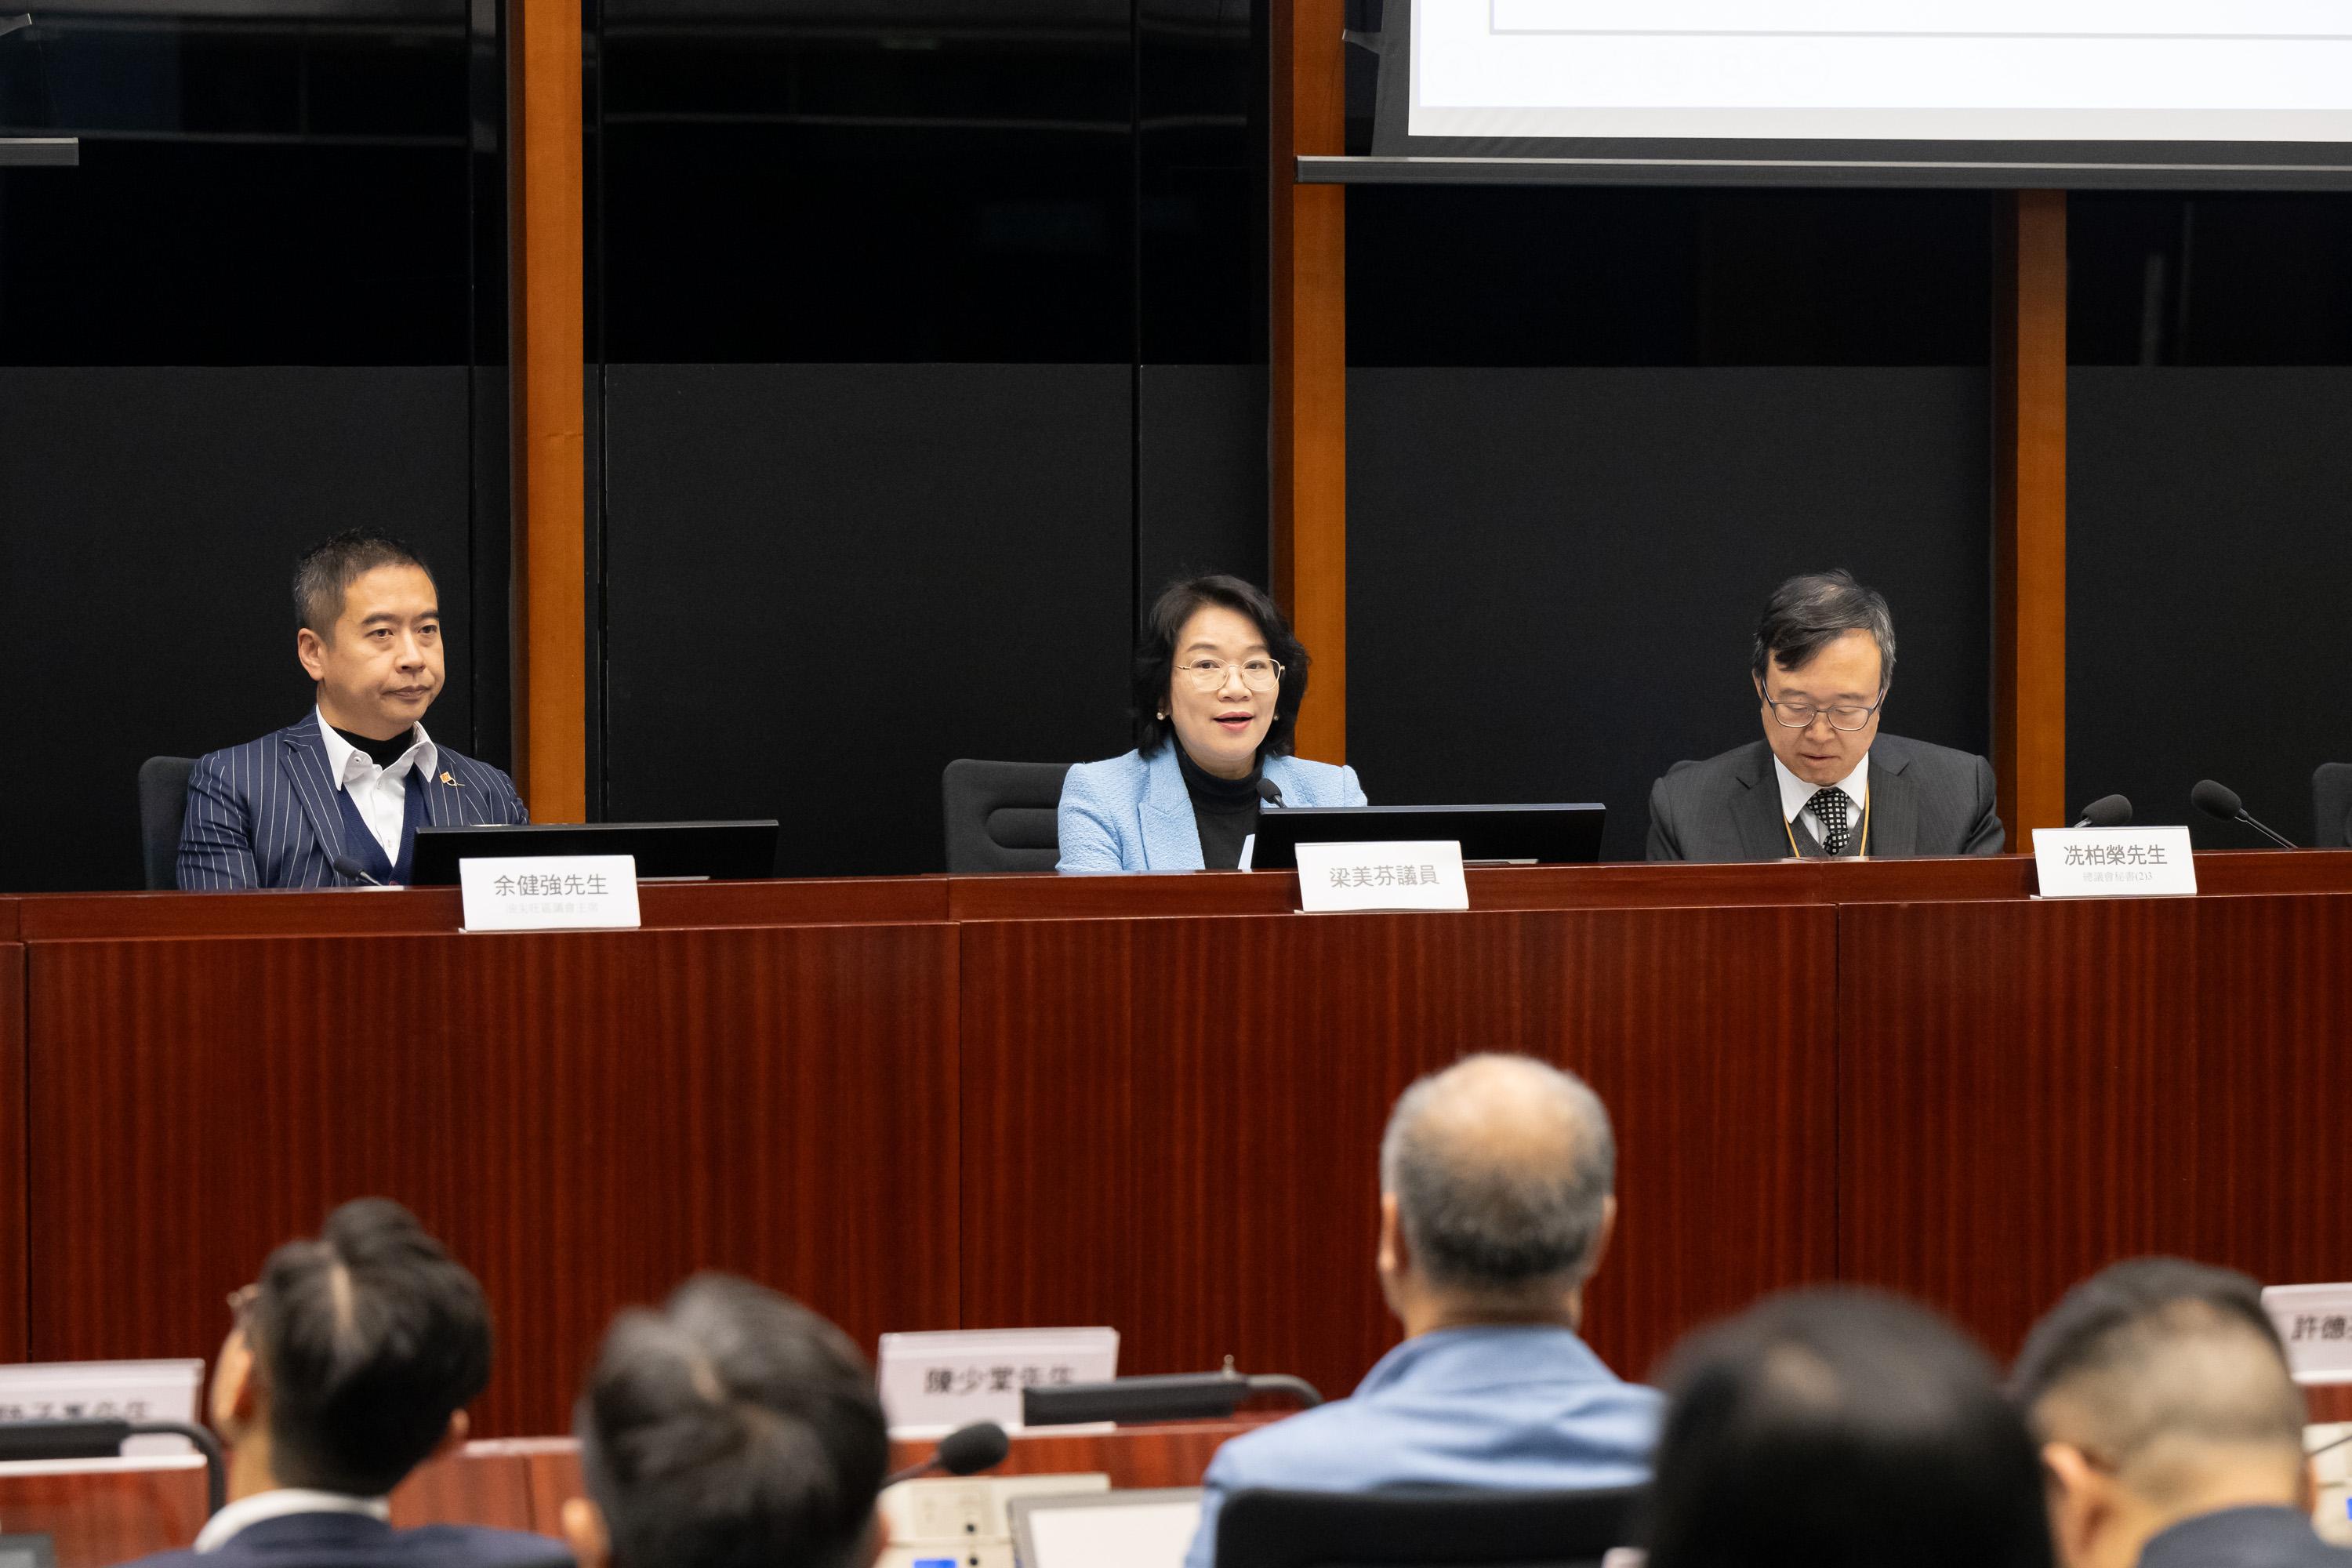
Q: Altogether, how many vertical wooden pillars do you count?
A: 3